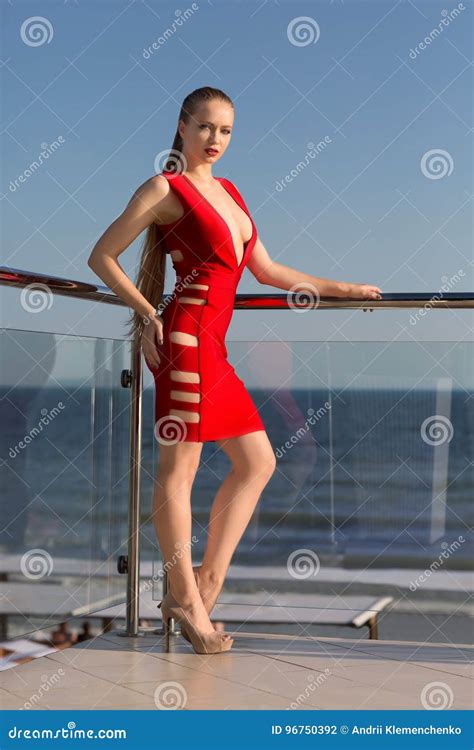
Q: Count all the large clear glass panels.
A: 2